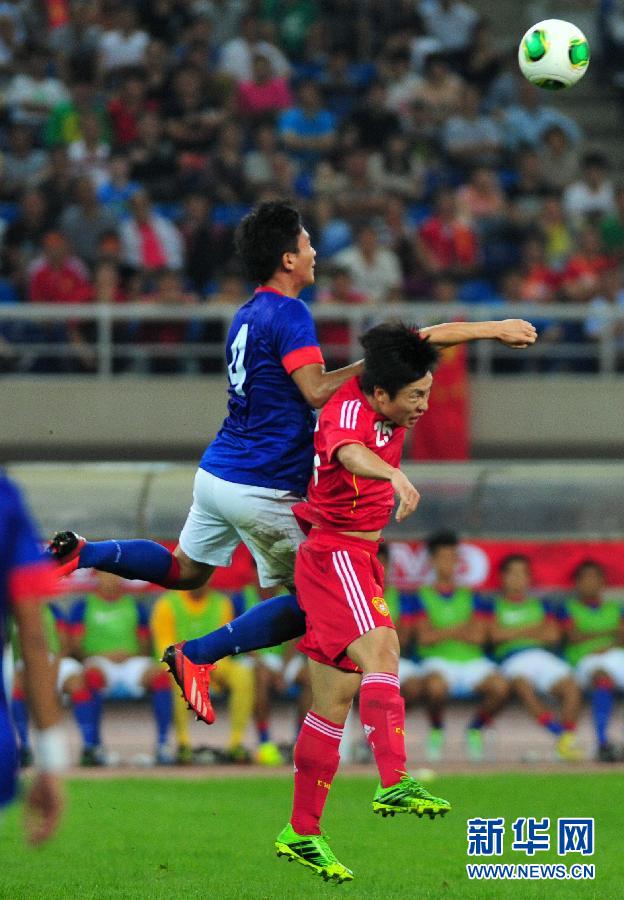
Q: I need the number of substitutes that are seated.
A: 8